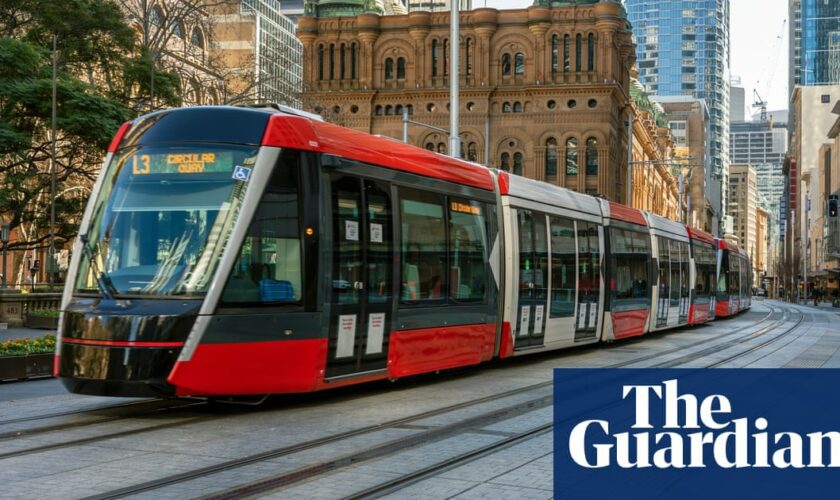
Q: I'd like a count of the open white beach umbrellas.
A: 0